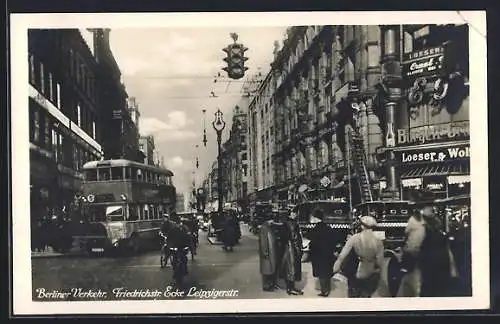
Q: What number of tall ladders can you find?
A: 1